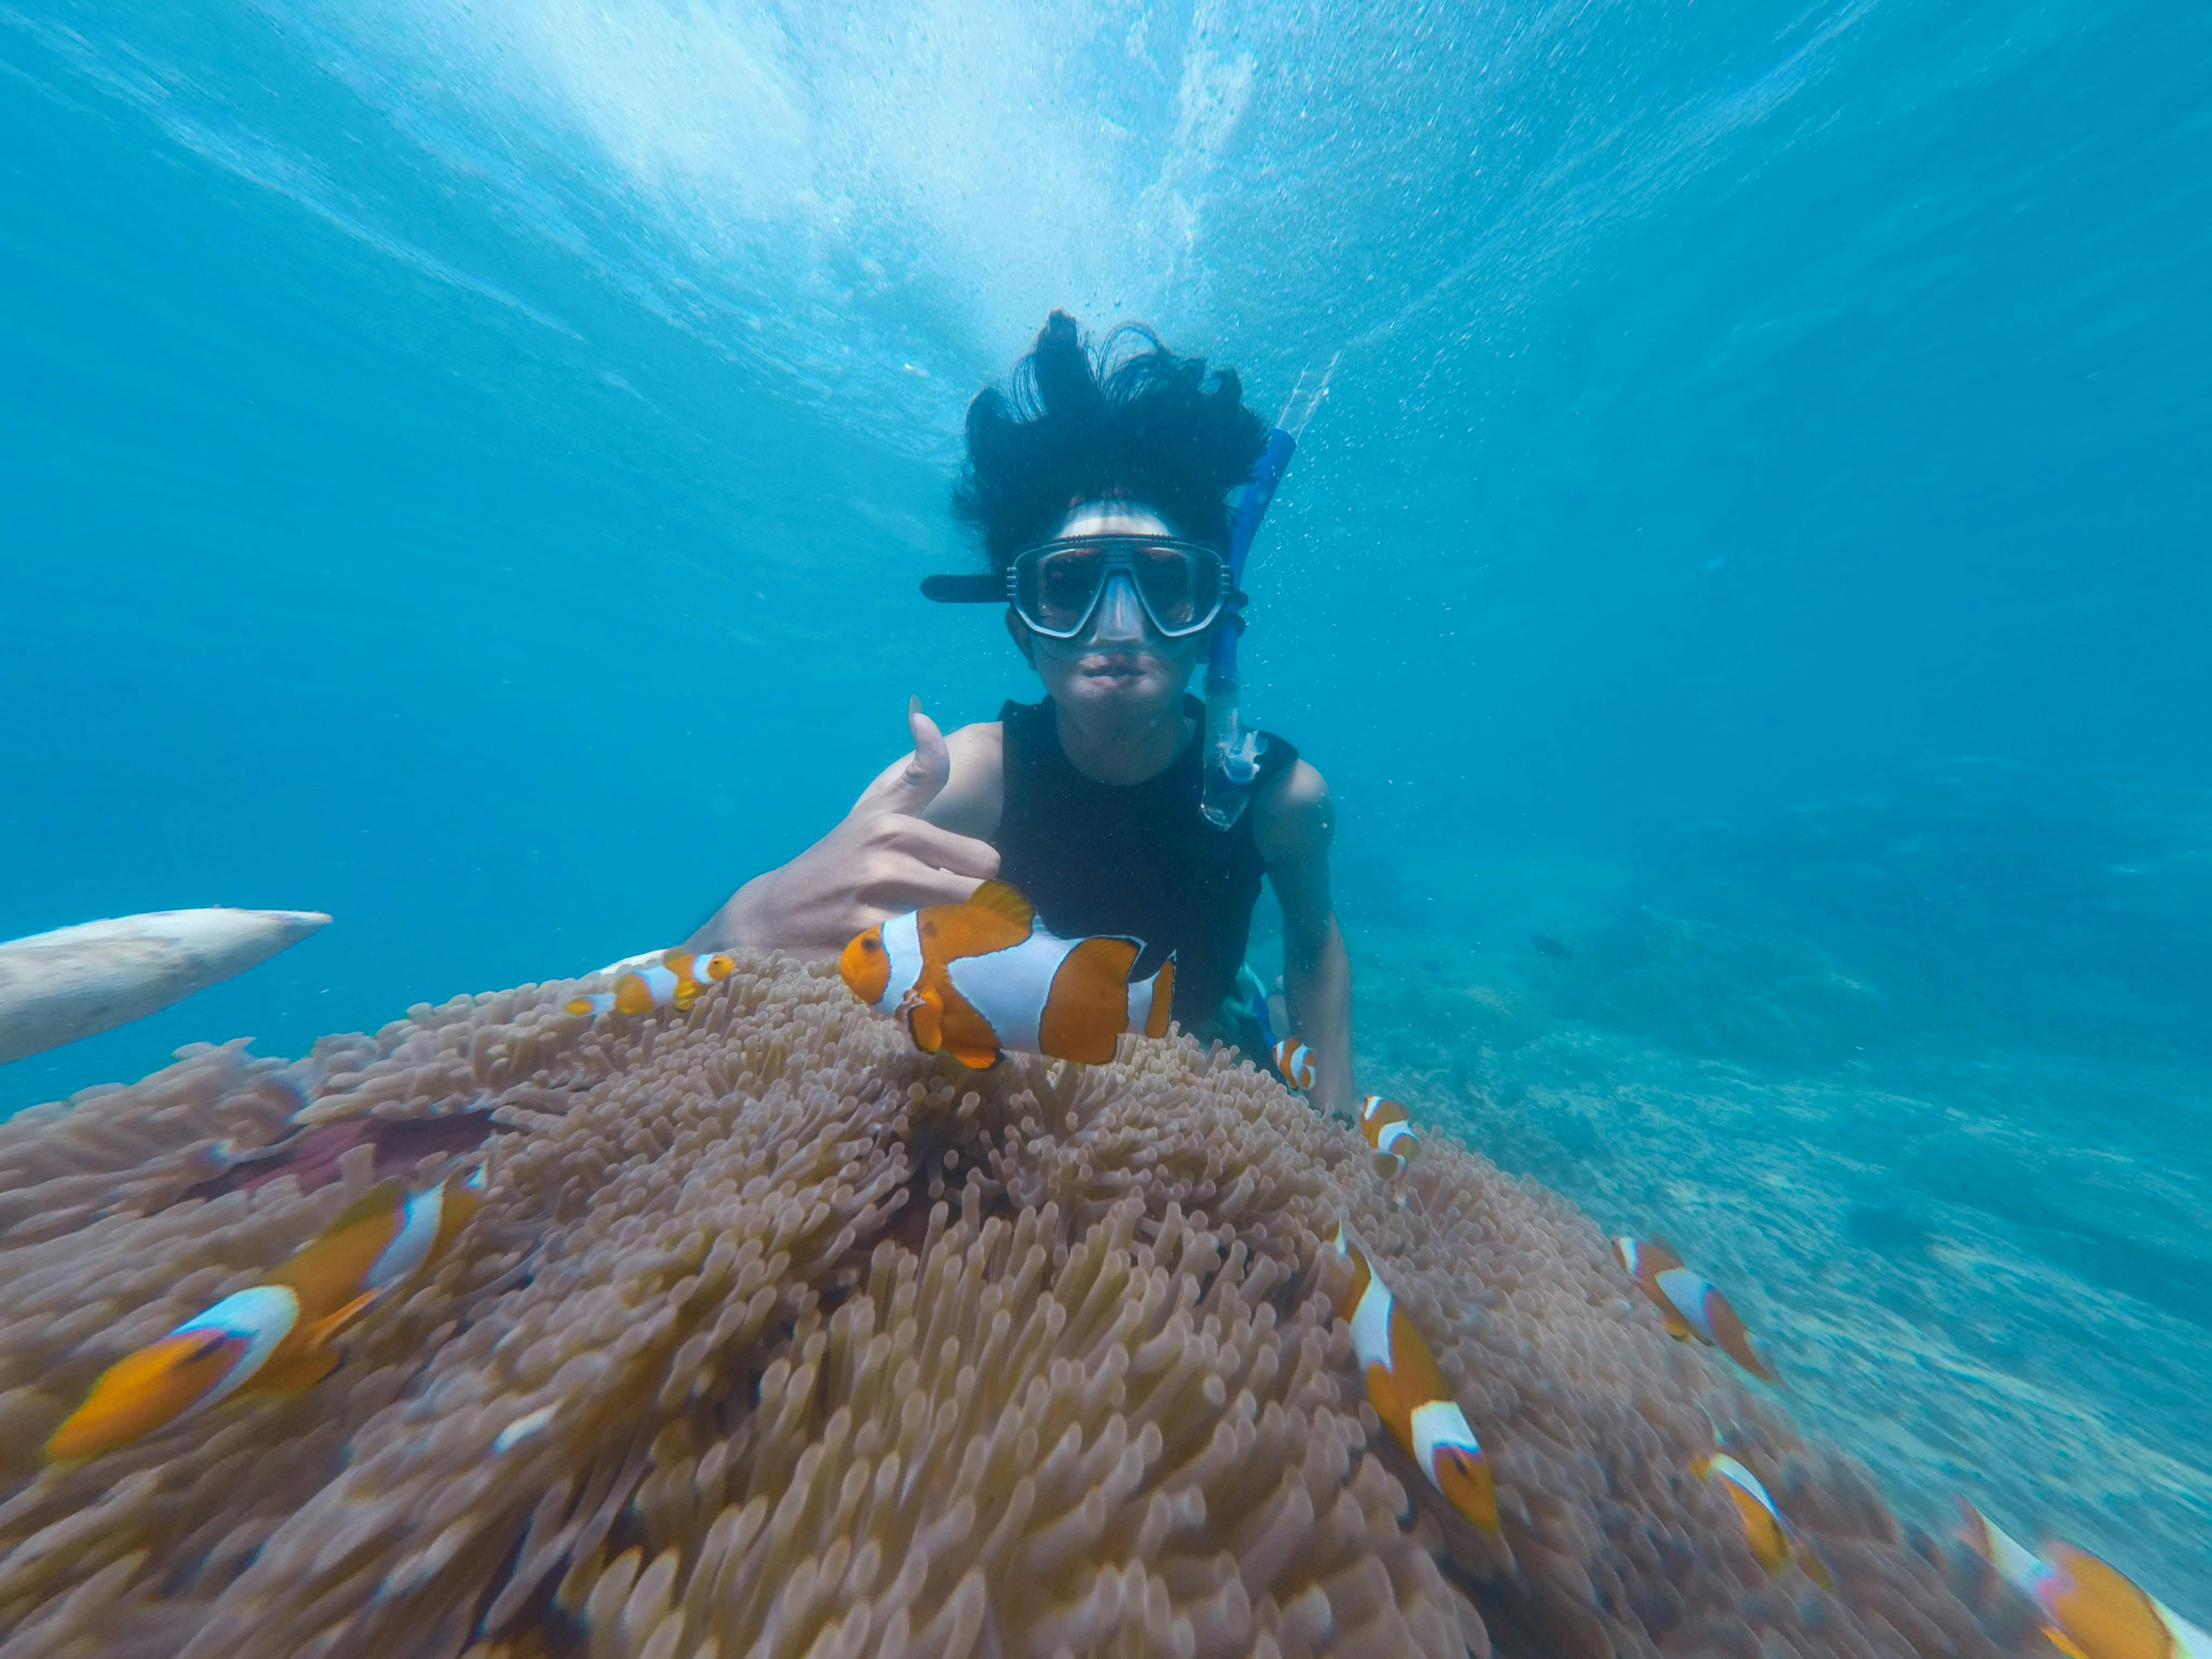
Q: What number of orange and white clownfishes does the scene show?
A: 9